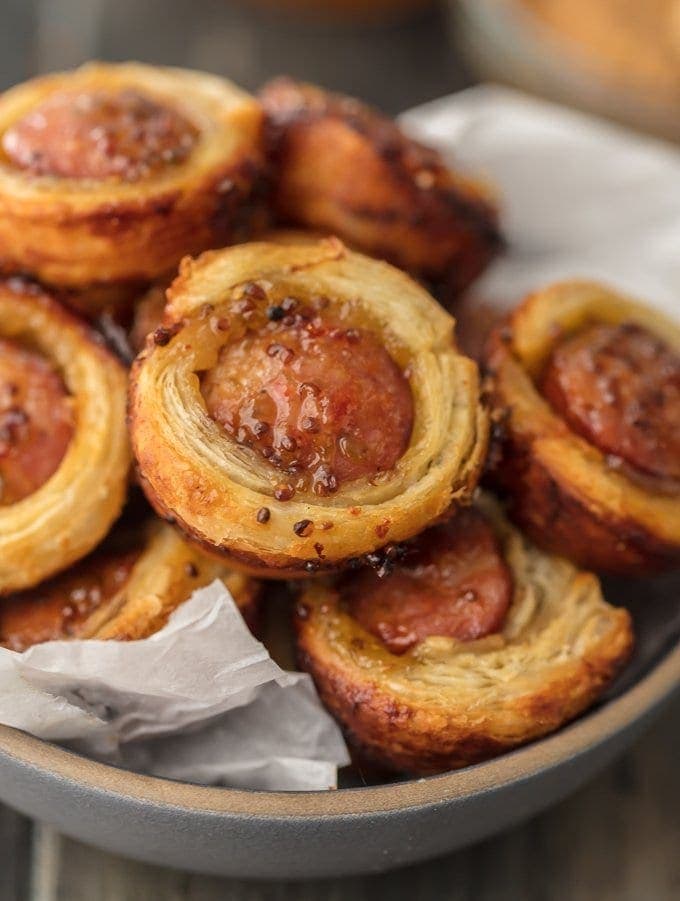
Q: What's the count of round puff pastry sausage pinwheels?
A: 7